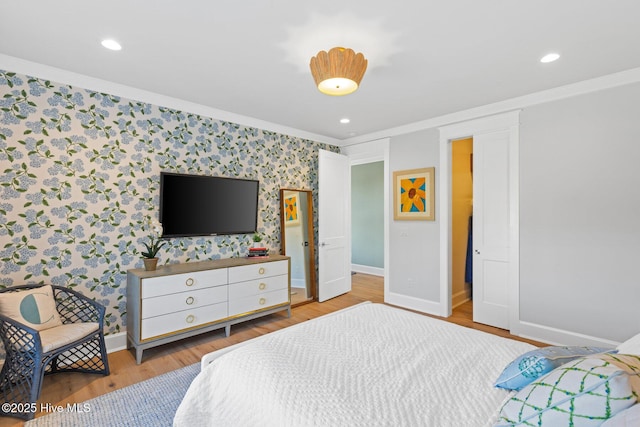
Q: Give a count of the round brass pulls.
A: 6